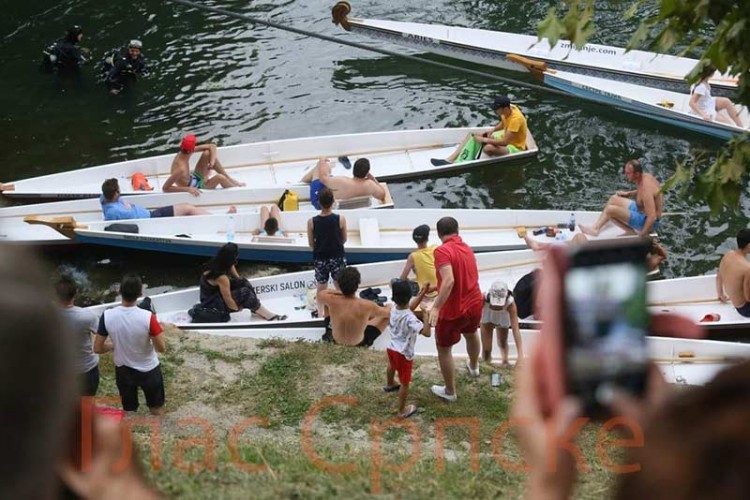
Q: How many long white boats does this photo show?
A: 8